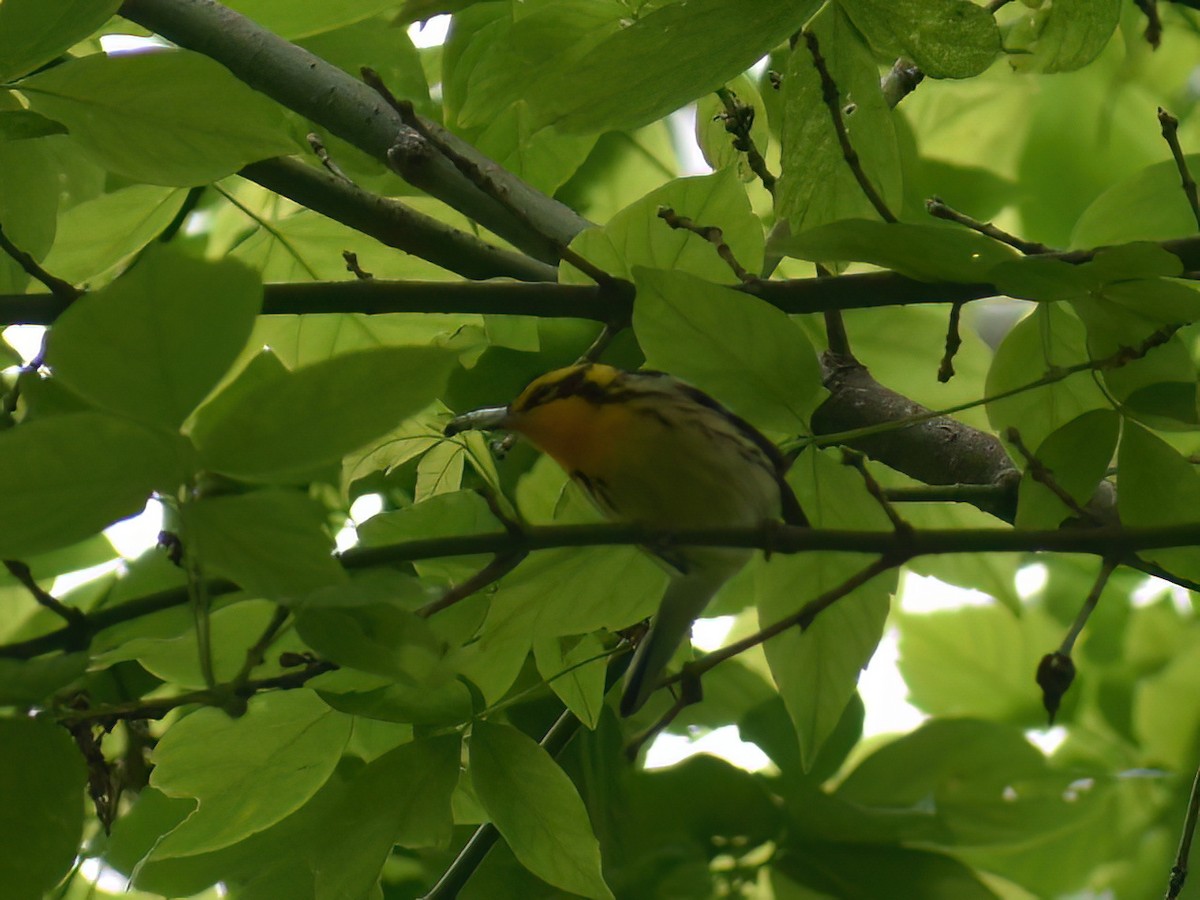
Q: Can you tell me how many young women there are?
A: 0